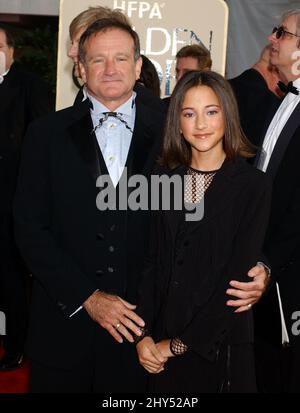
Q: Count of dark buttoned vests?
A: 1